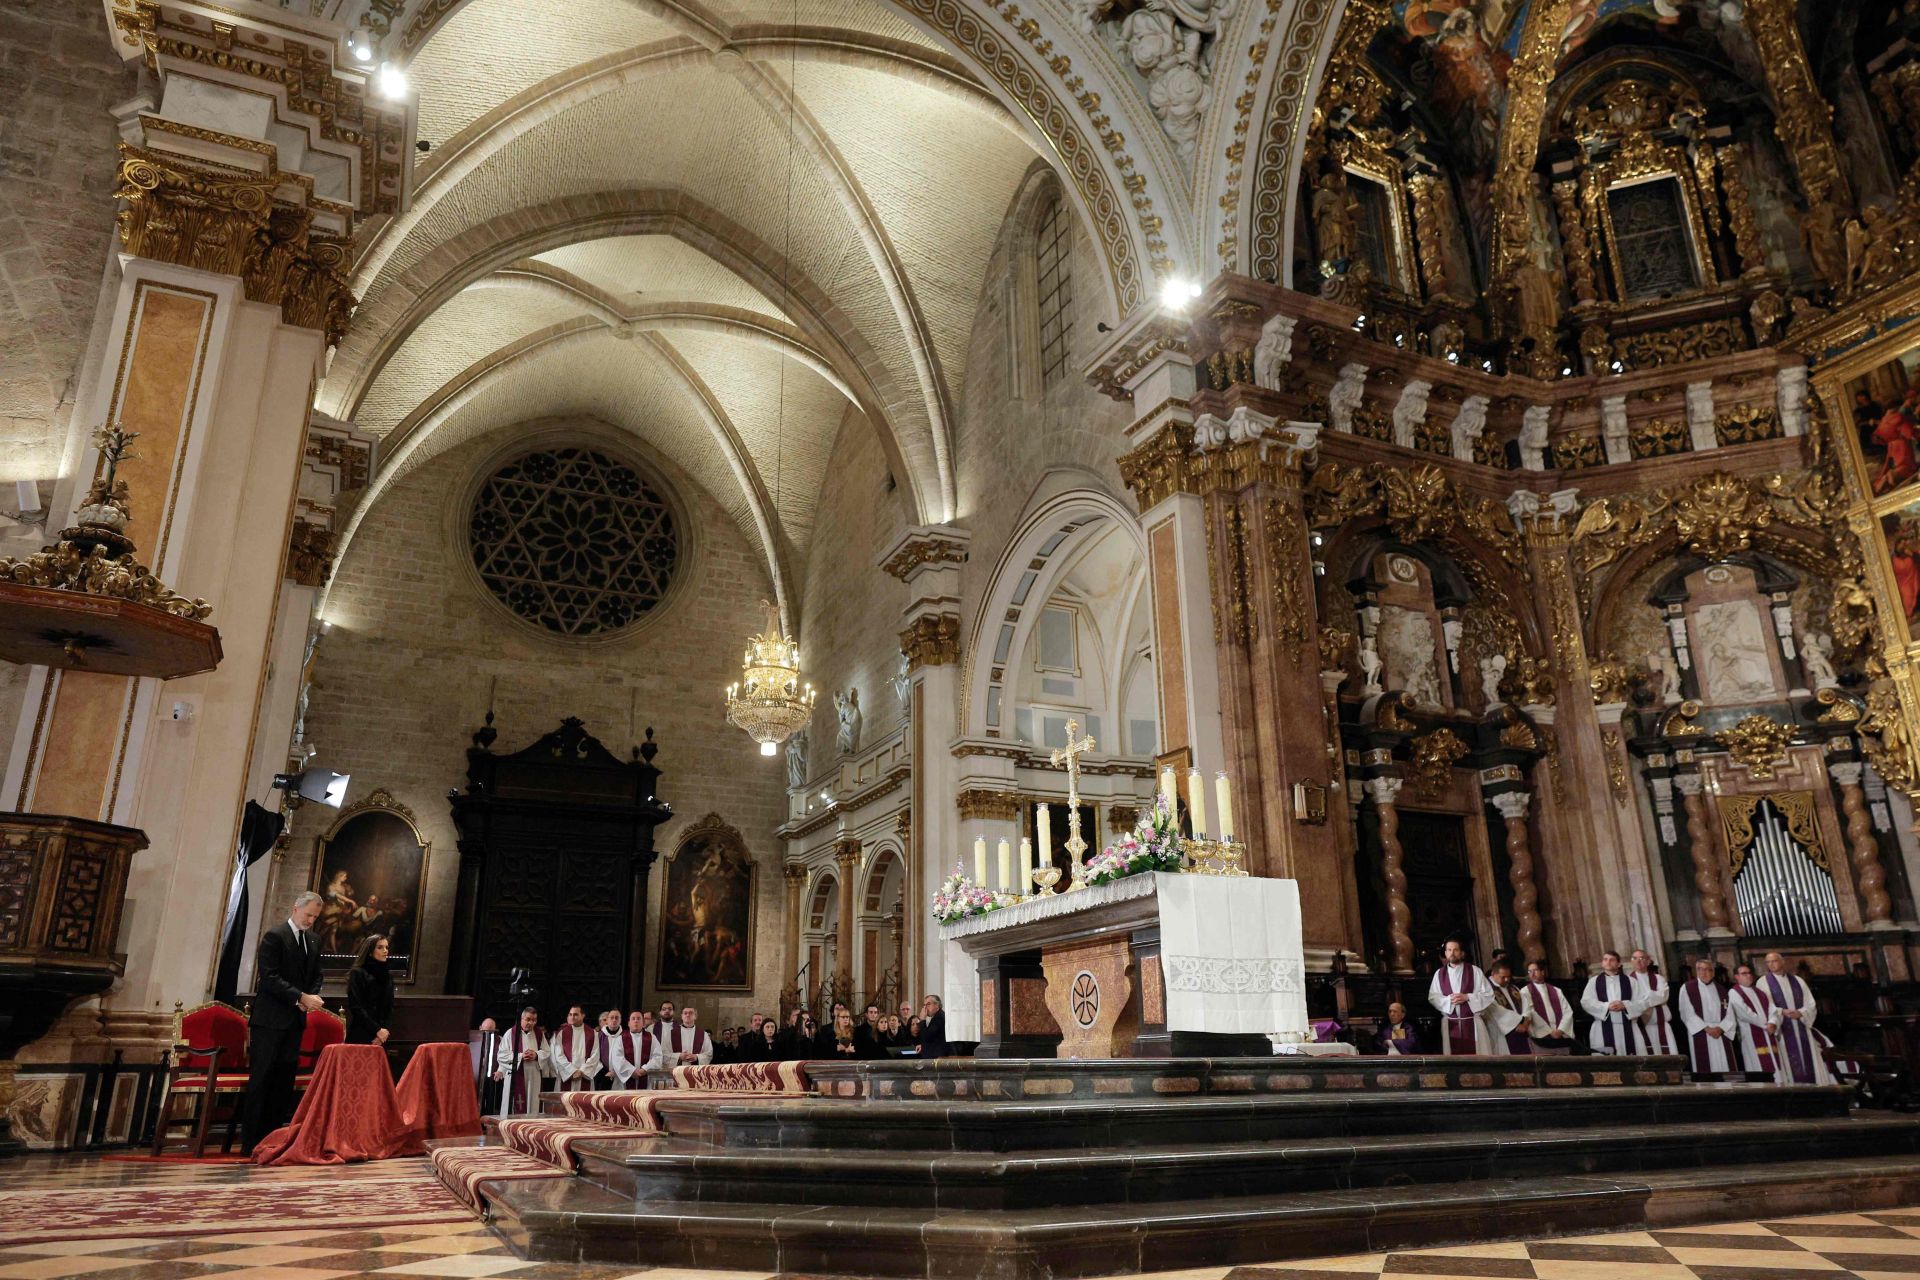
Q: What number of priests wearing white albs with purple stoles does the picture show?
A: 14